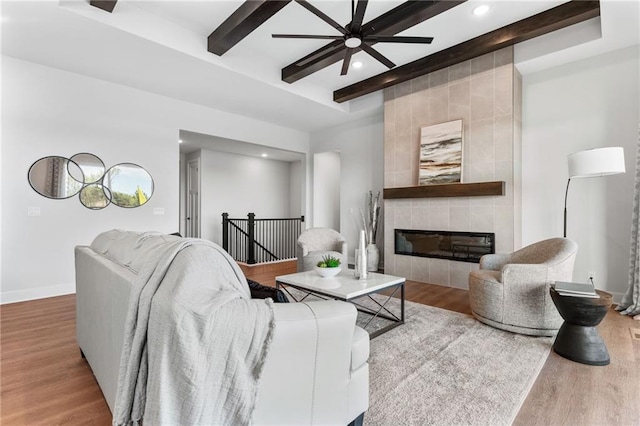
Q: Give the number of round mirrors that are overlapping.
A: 4